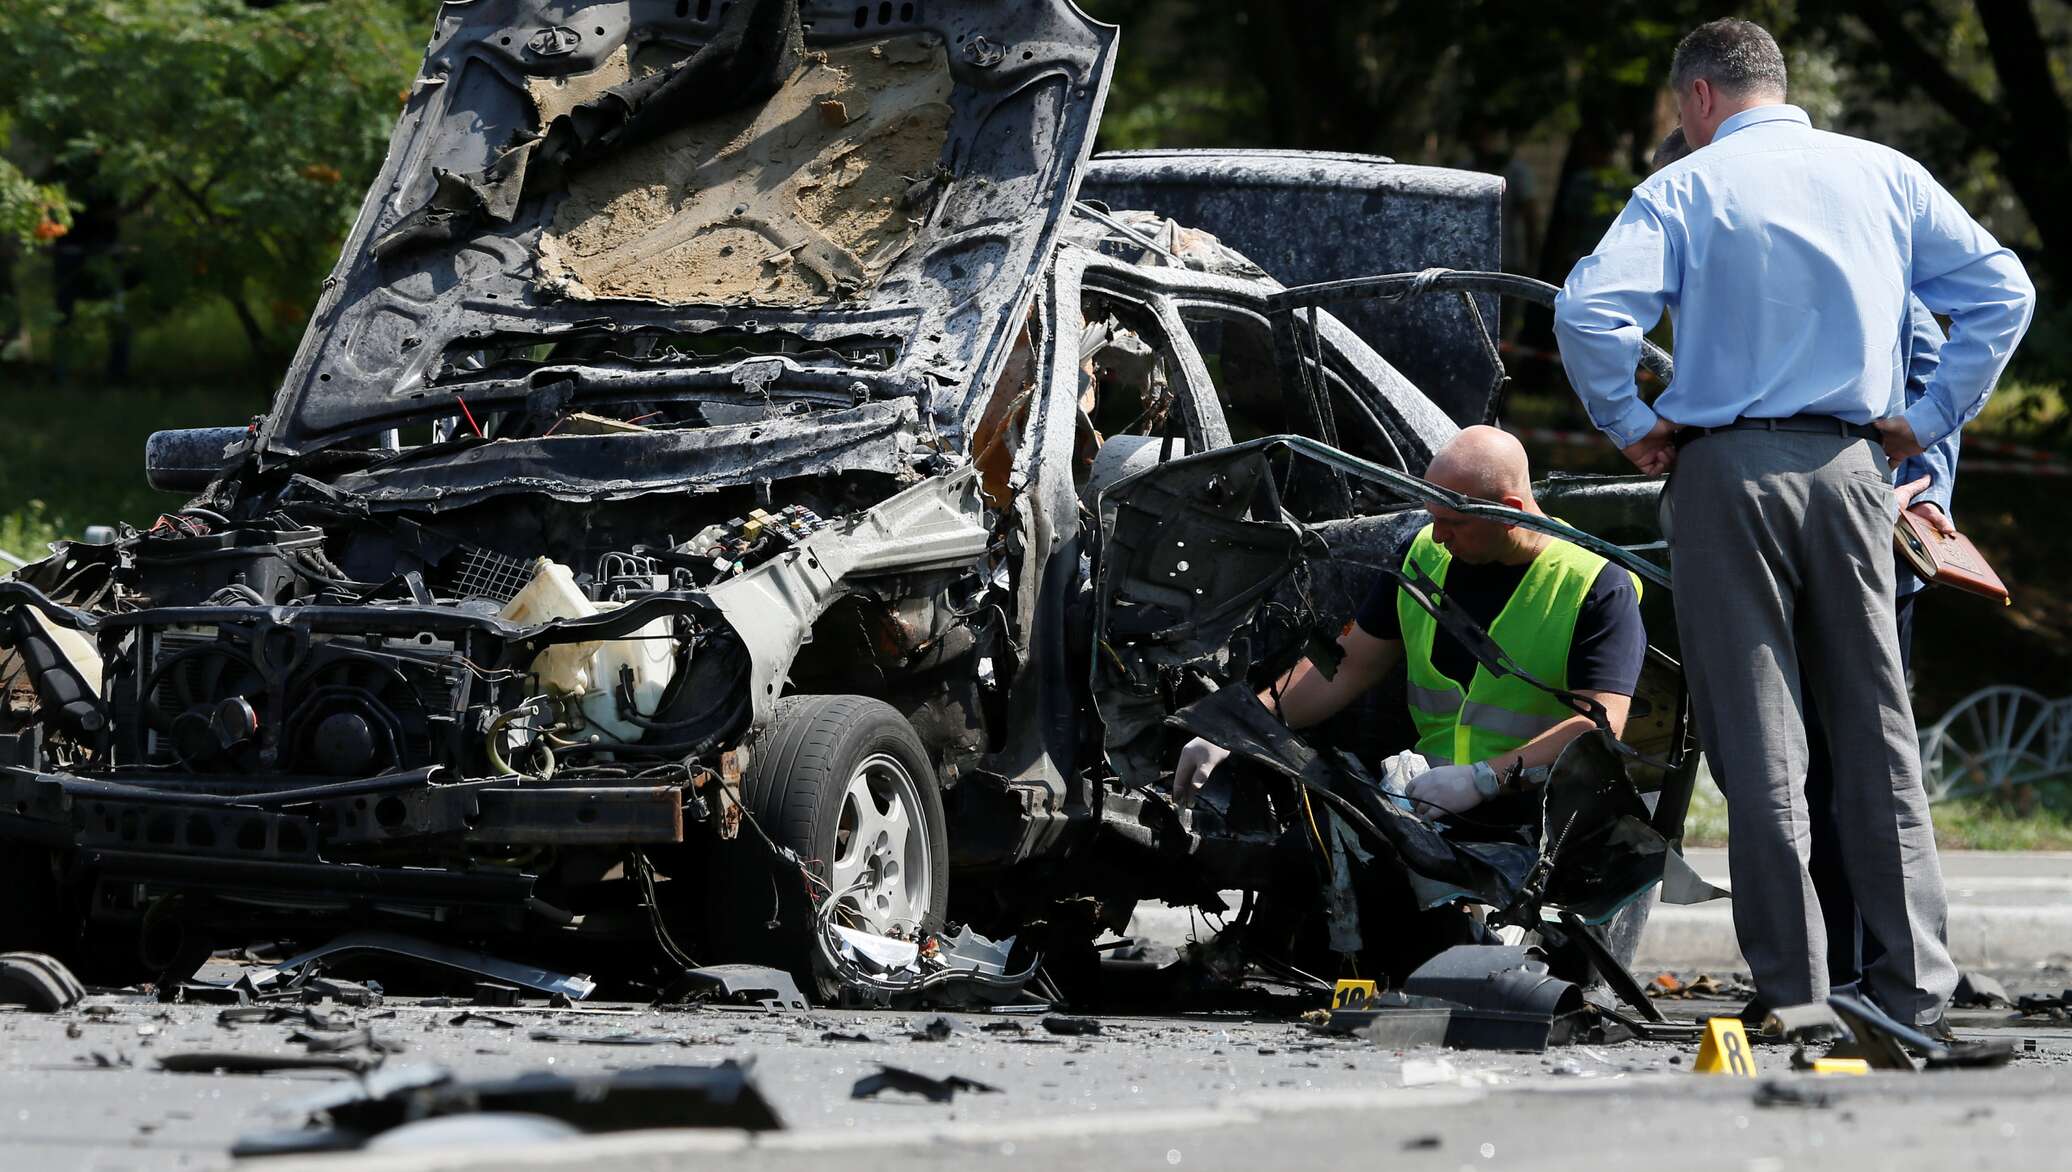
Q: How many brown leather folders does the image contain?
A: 1